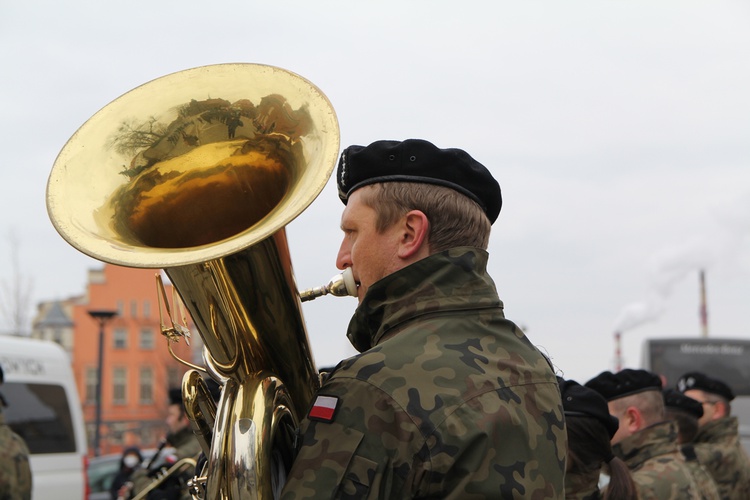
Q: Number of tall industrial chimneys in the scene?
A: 2